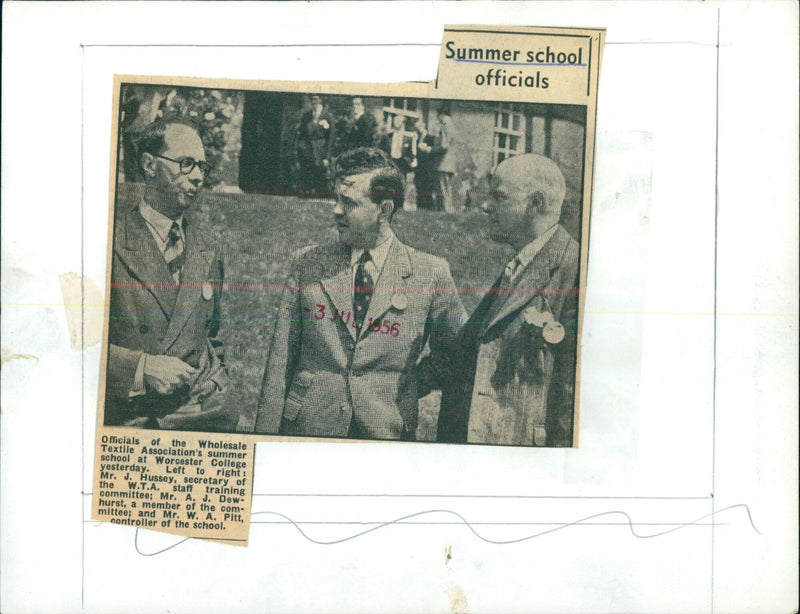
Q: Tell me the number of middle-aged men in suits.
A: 3